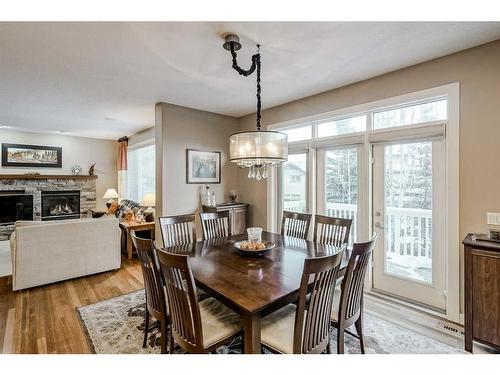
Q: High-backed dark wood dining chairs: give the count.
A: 8